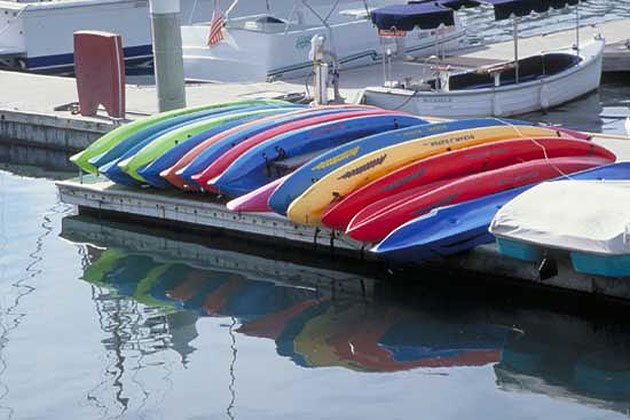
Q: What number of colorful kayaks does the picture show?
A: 15